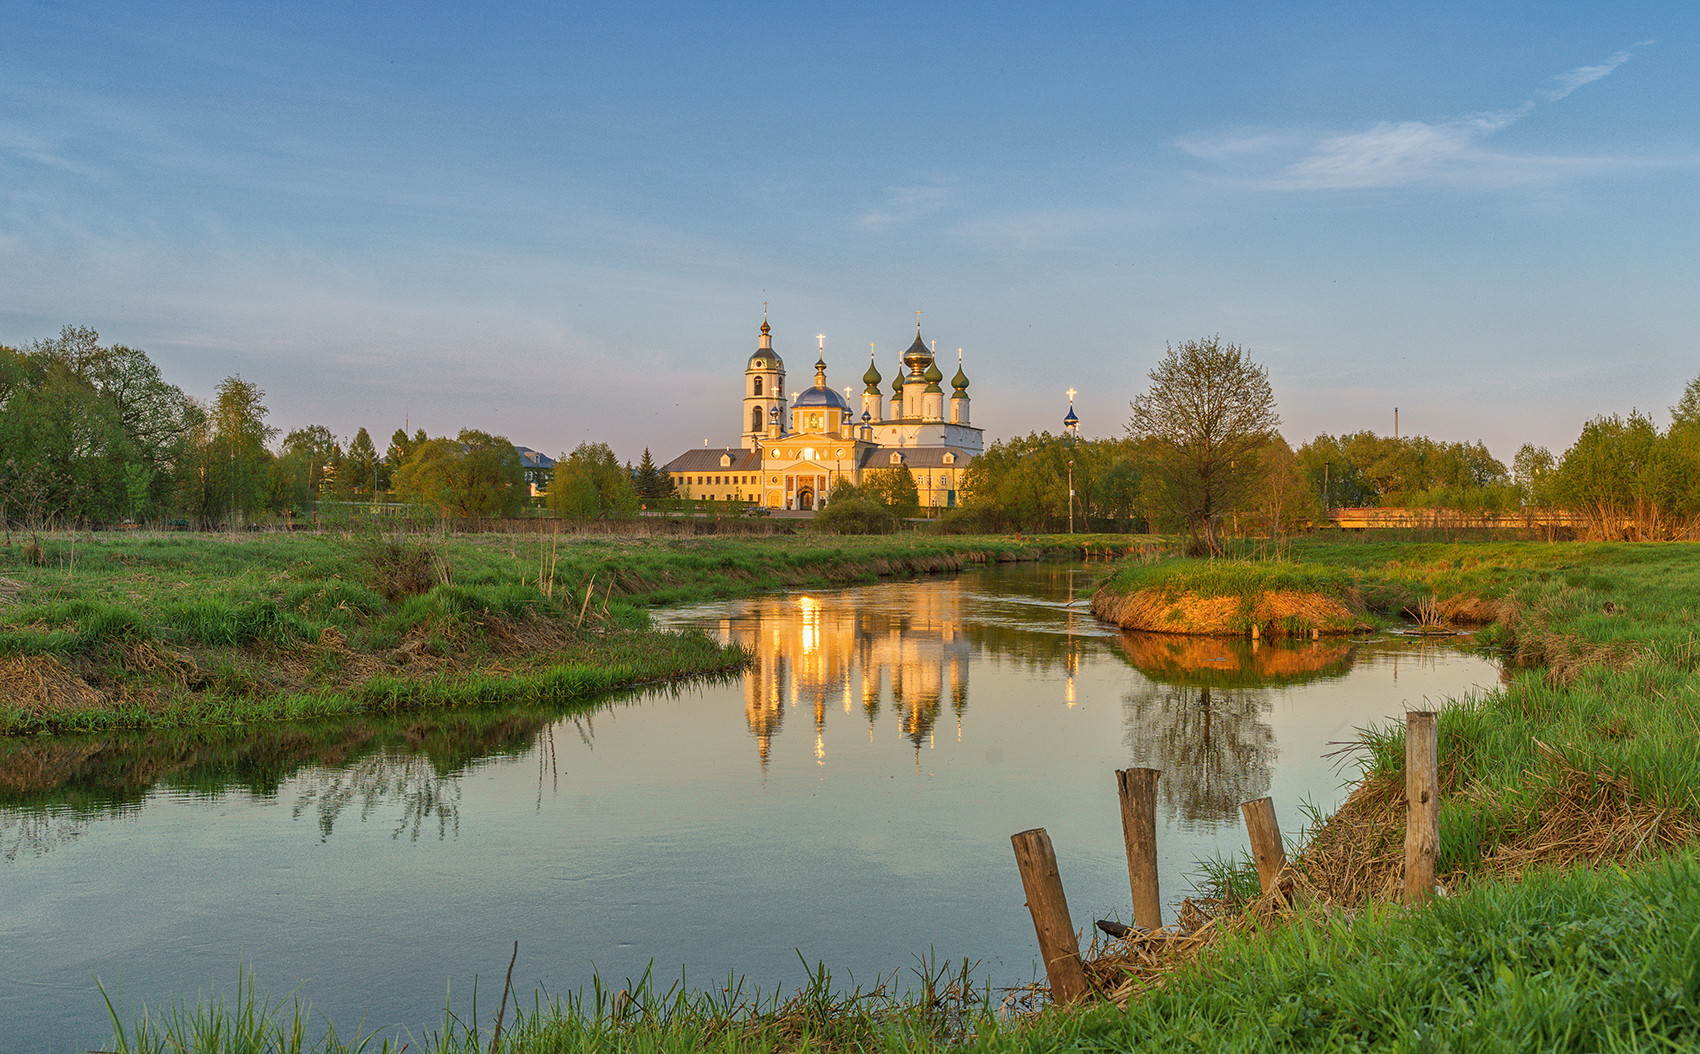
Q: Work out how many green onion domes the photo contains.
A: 4